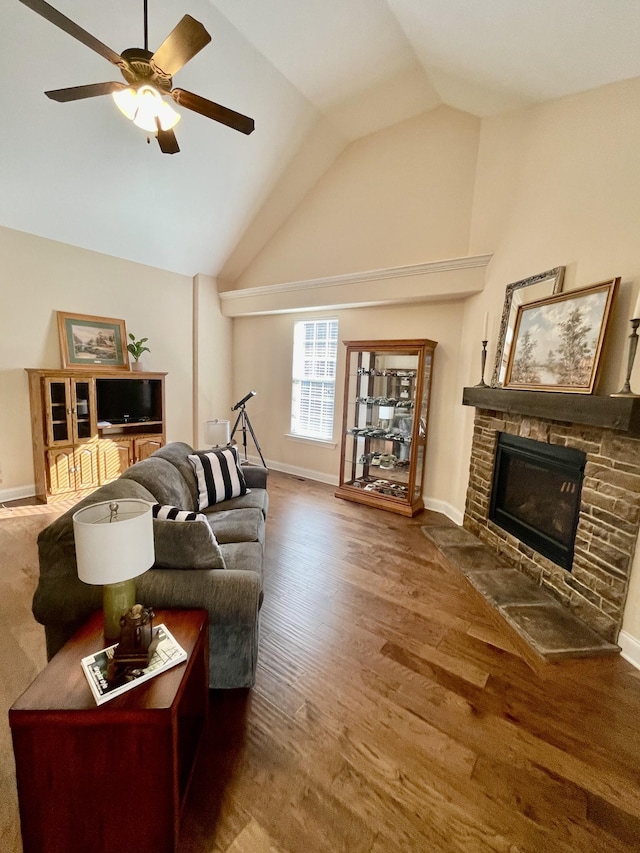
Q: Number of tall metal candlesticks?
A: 2